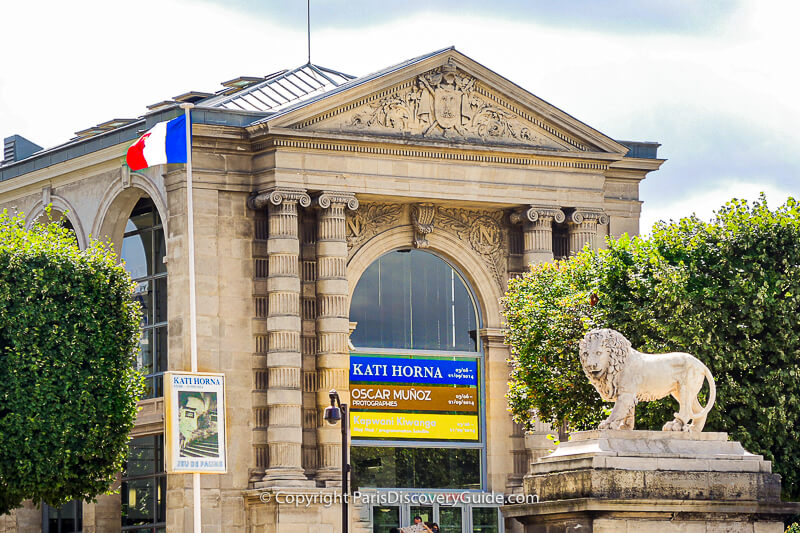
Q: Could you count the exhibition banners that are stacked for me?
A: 3